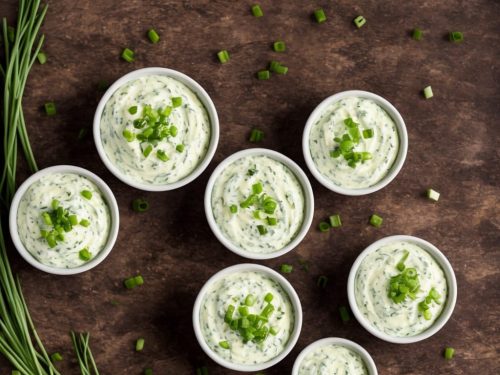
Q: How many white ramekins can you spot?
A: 7